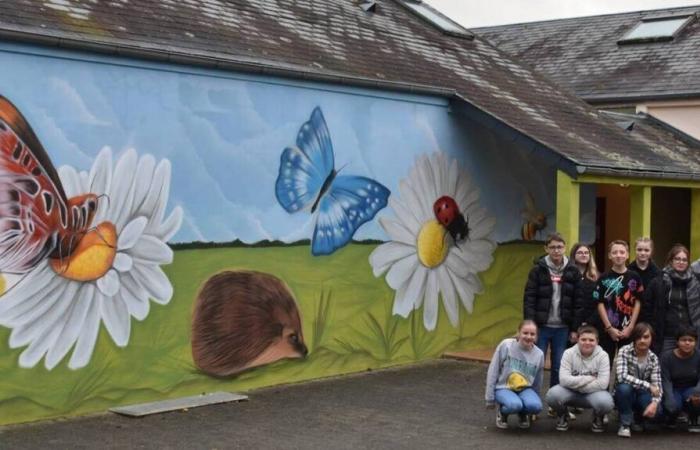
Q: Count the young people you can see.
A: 9